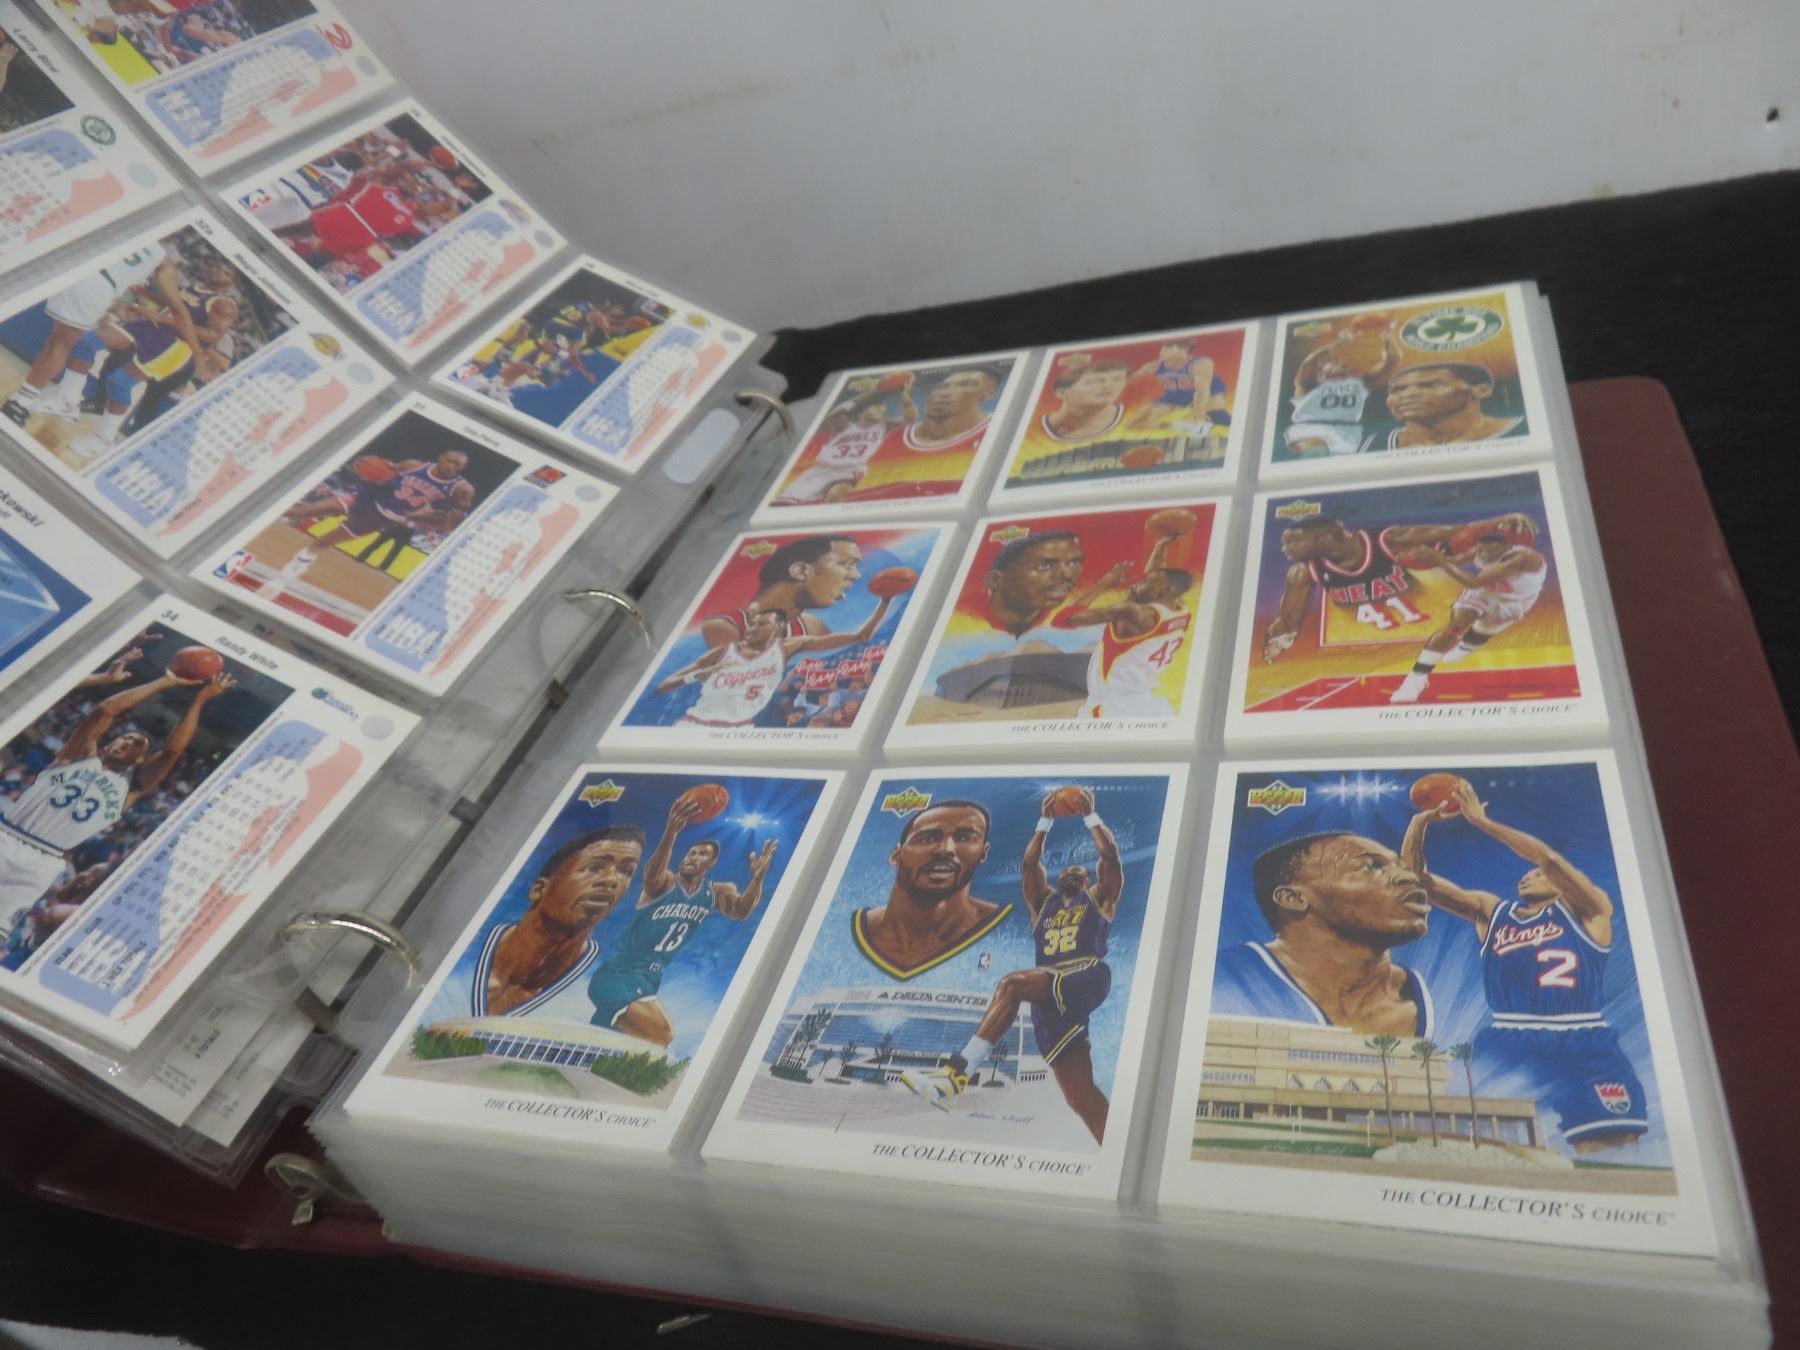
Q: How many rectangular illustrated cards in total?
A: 9